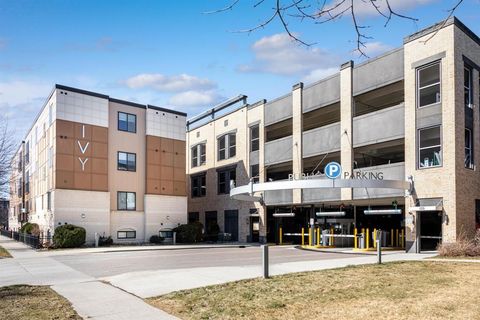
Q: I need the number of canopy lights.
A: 3